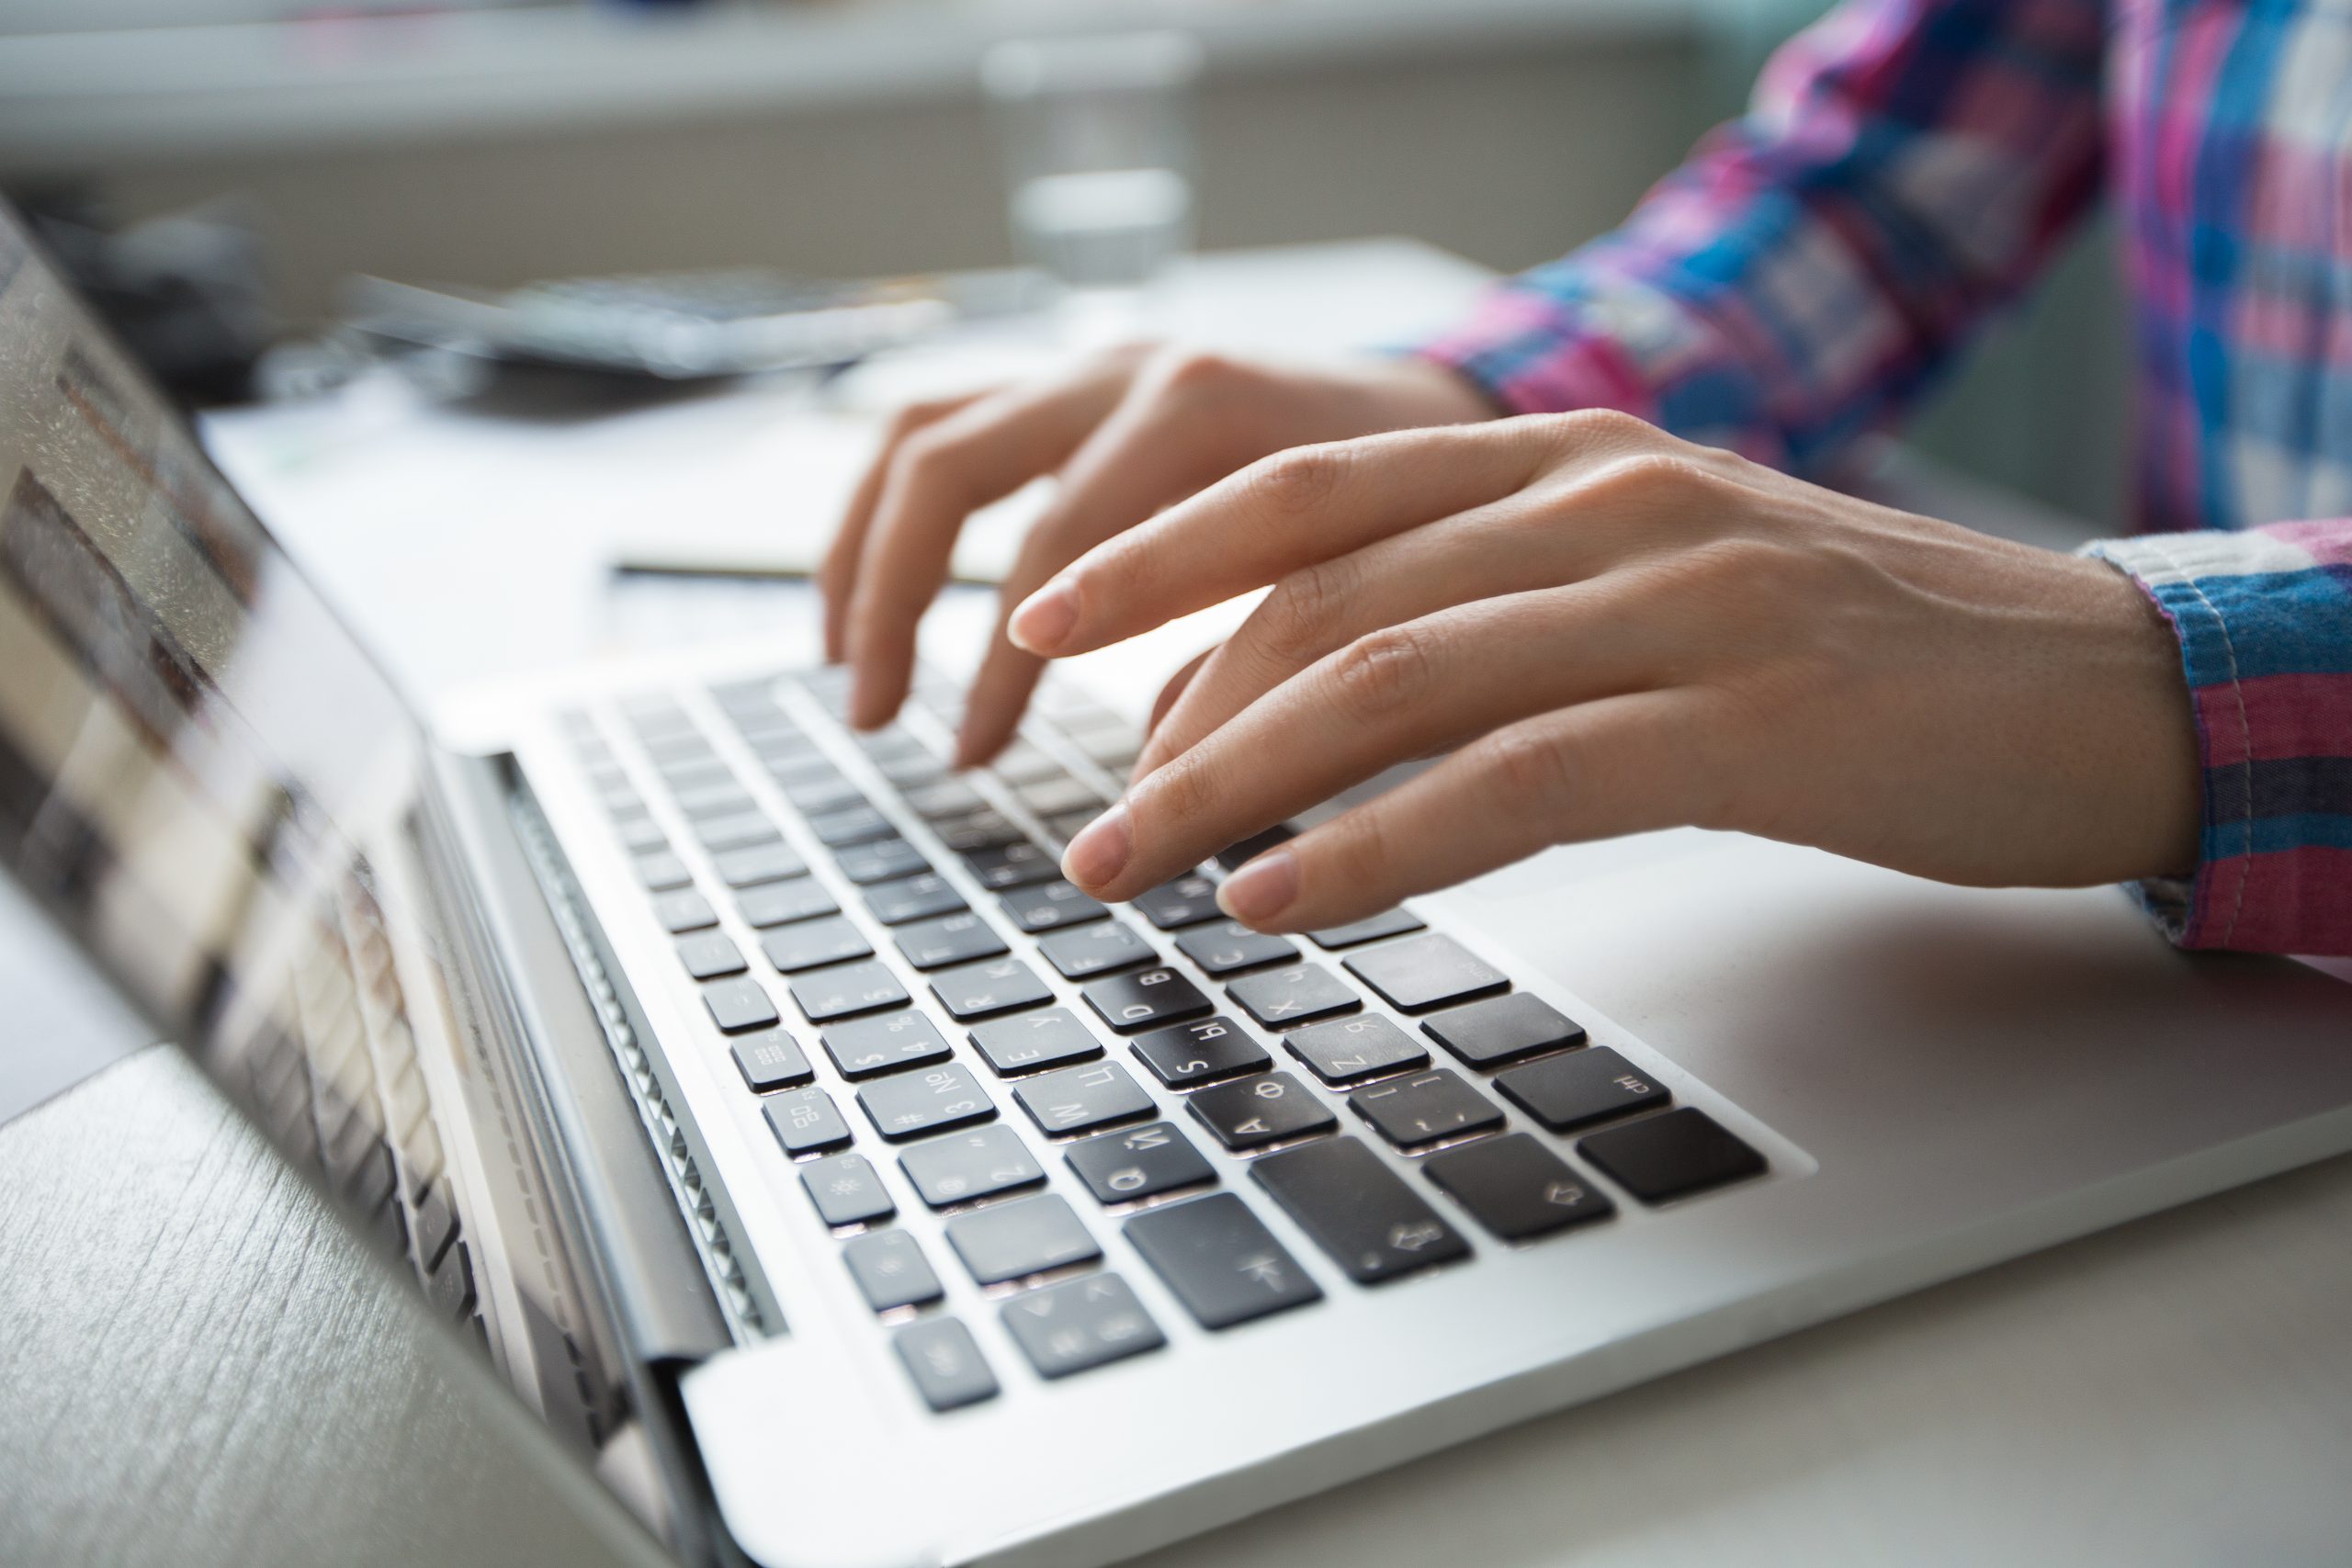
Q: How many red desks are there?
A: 0